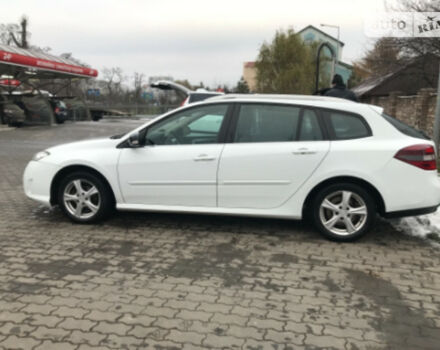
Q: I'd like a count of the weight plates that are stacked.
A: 0